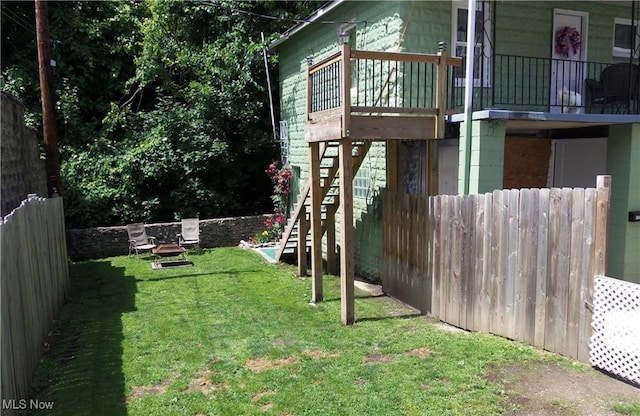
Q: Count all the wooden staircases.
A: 1